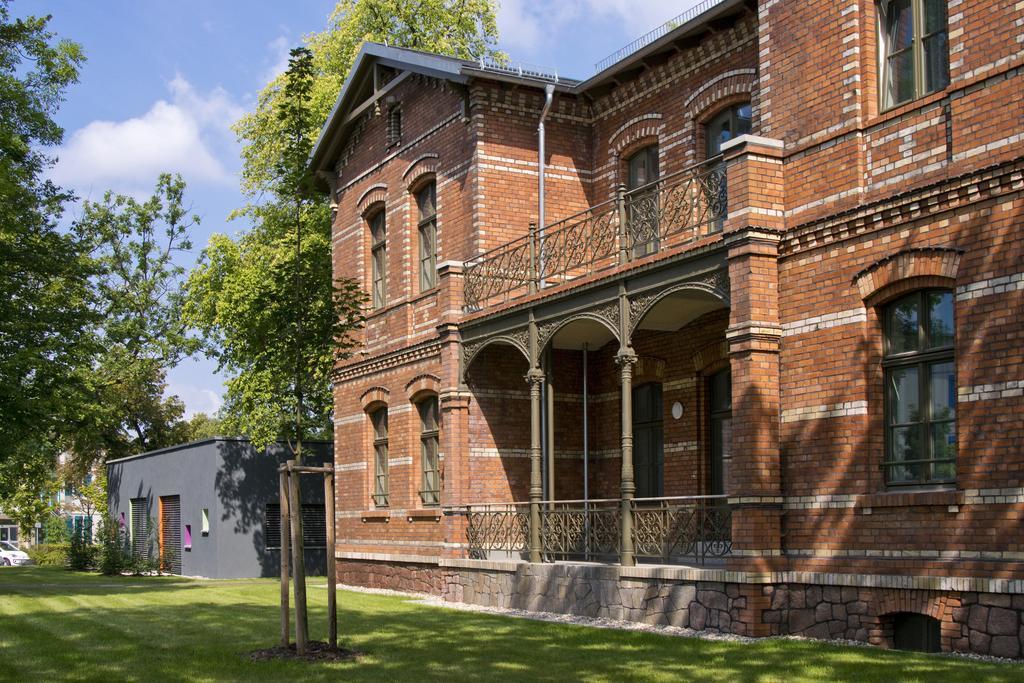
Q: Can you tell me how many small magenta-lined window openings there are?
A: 2